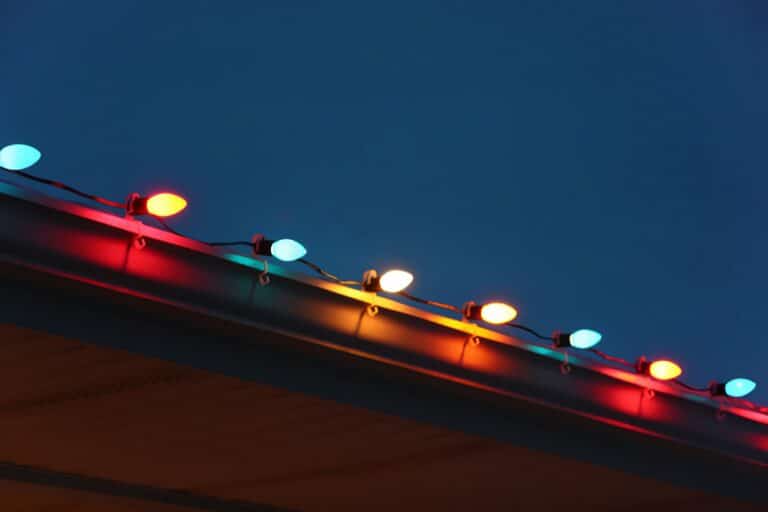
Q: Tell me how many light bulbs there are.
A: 8